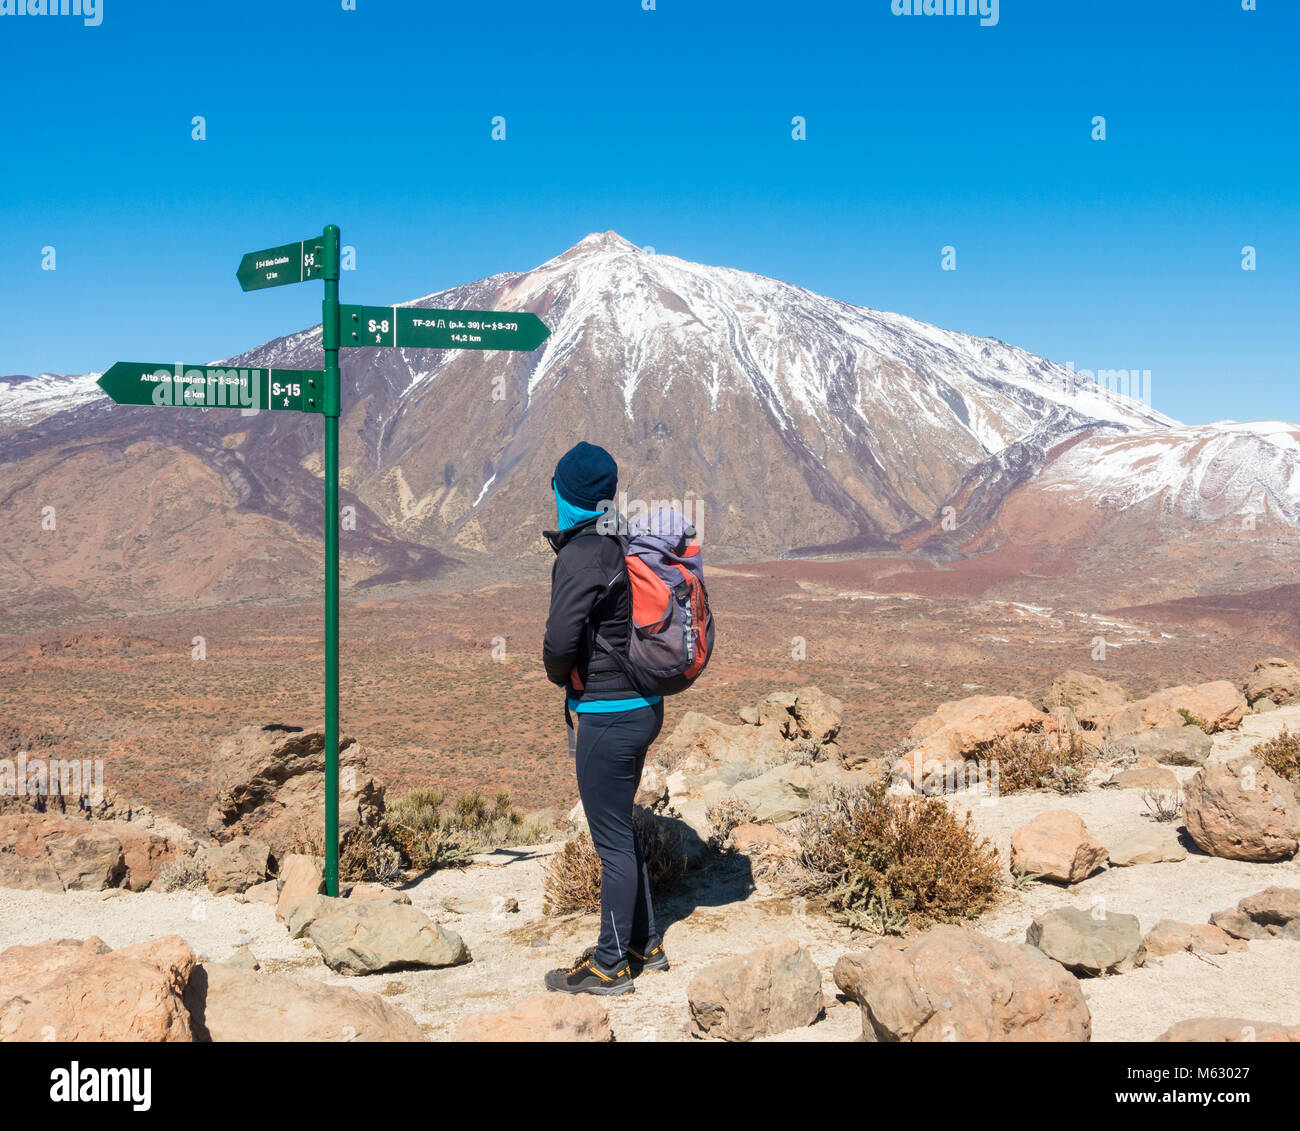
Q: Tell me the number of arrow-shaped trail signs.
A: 3